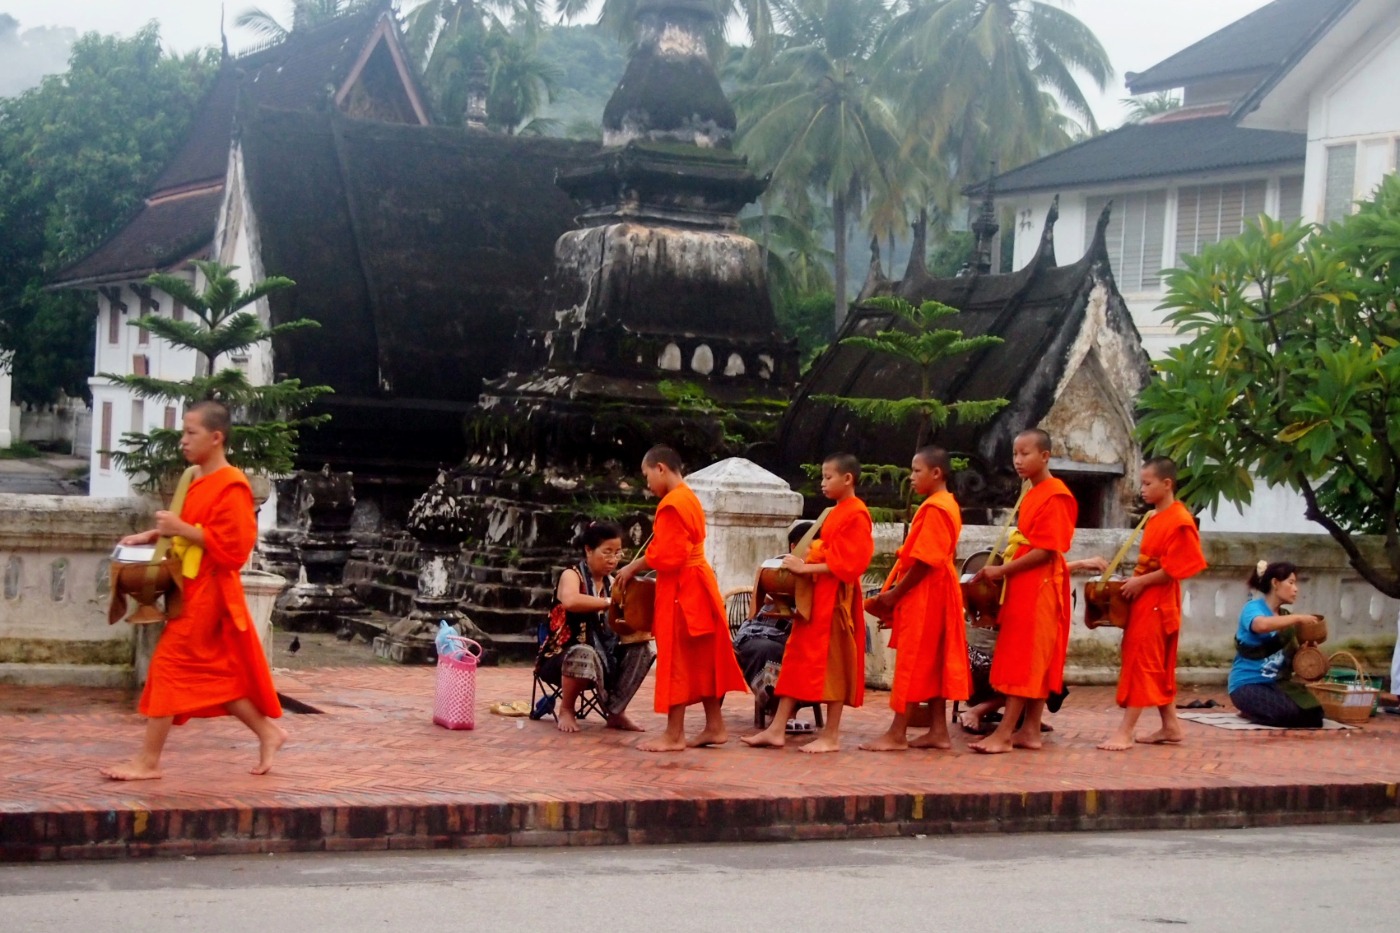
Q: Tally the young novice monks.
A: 6